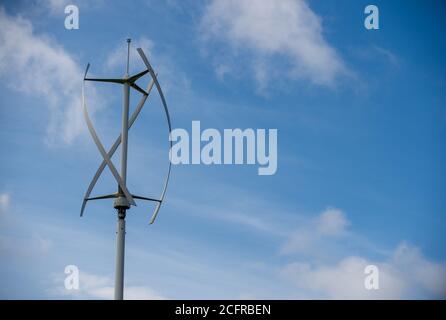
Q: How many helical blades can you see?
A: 3